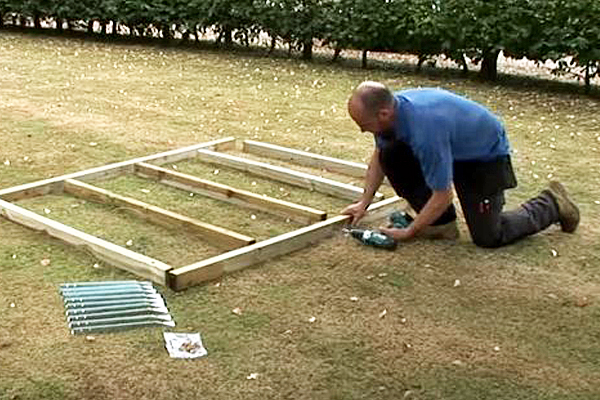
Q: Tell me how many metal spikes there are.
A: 9